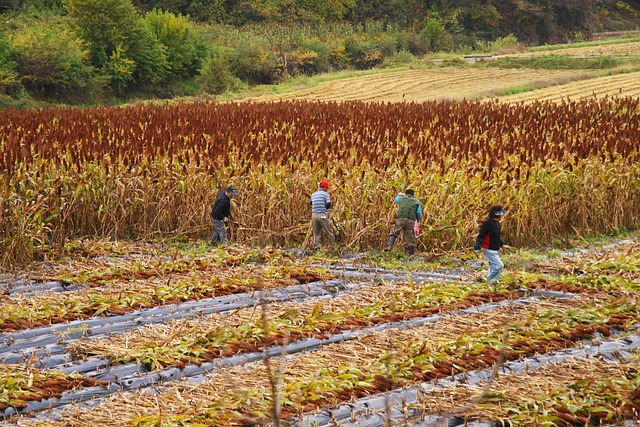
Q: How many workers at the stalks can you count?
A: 3